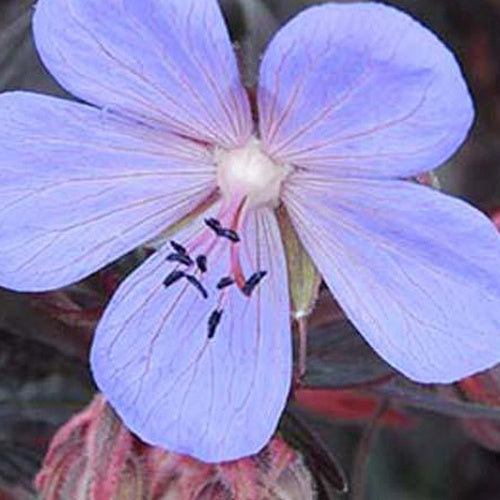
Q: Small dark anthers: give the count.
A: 10